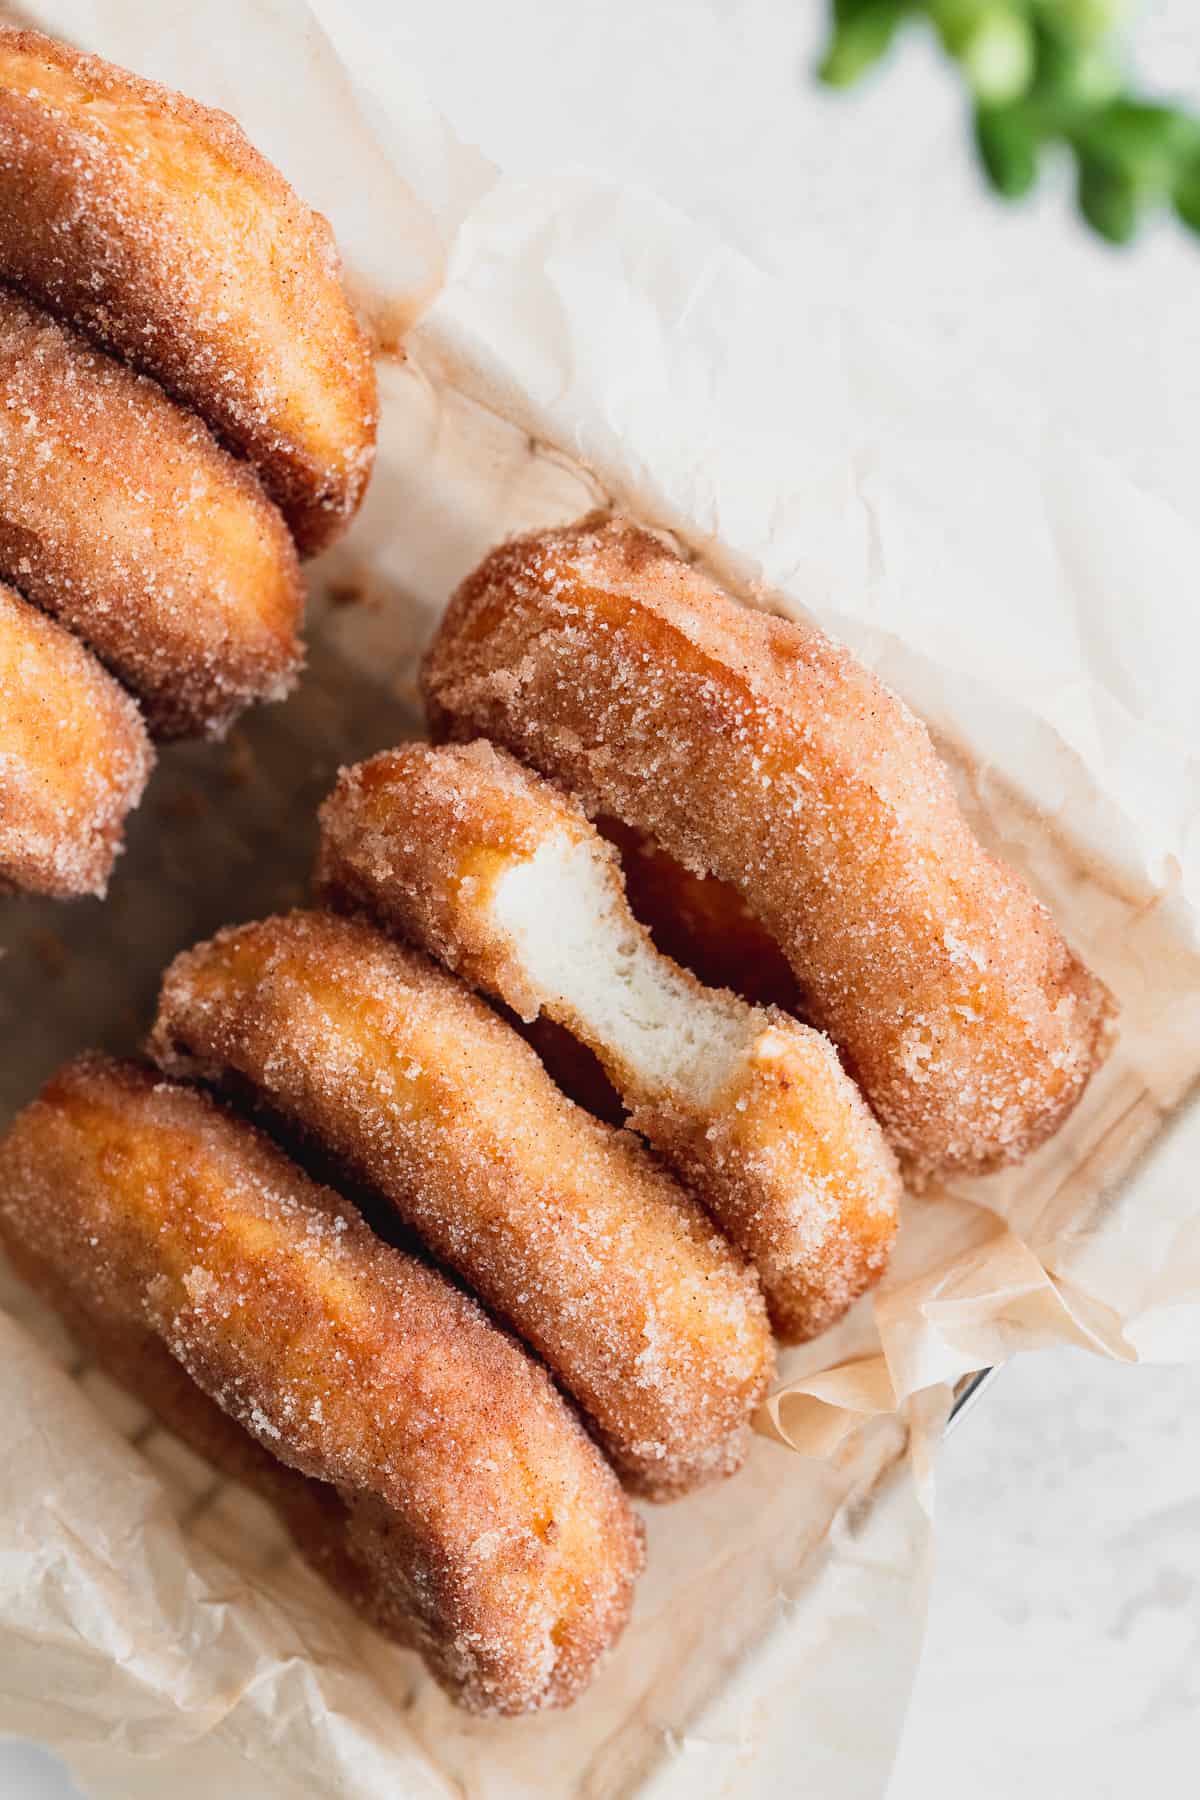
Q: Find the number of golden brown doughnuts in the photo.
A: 7